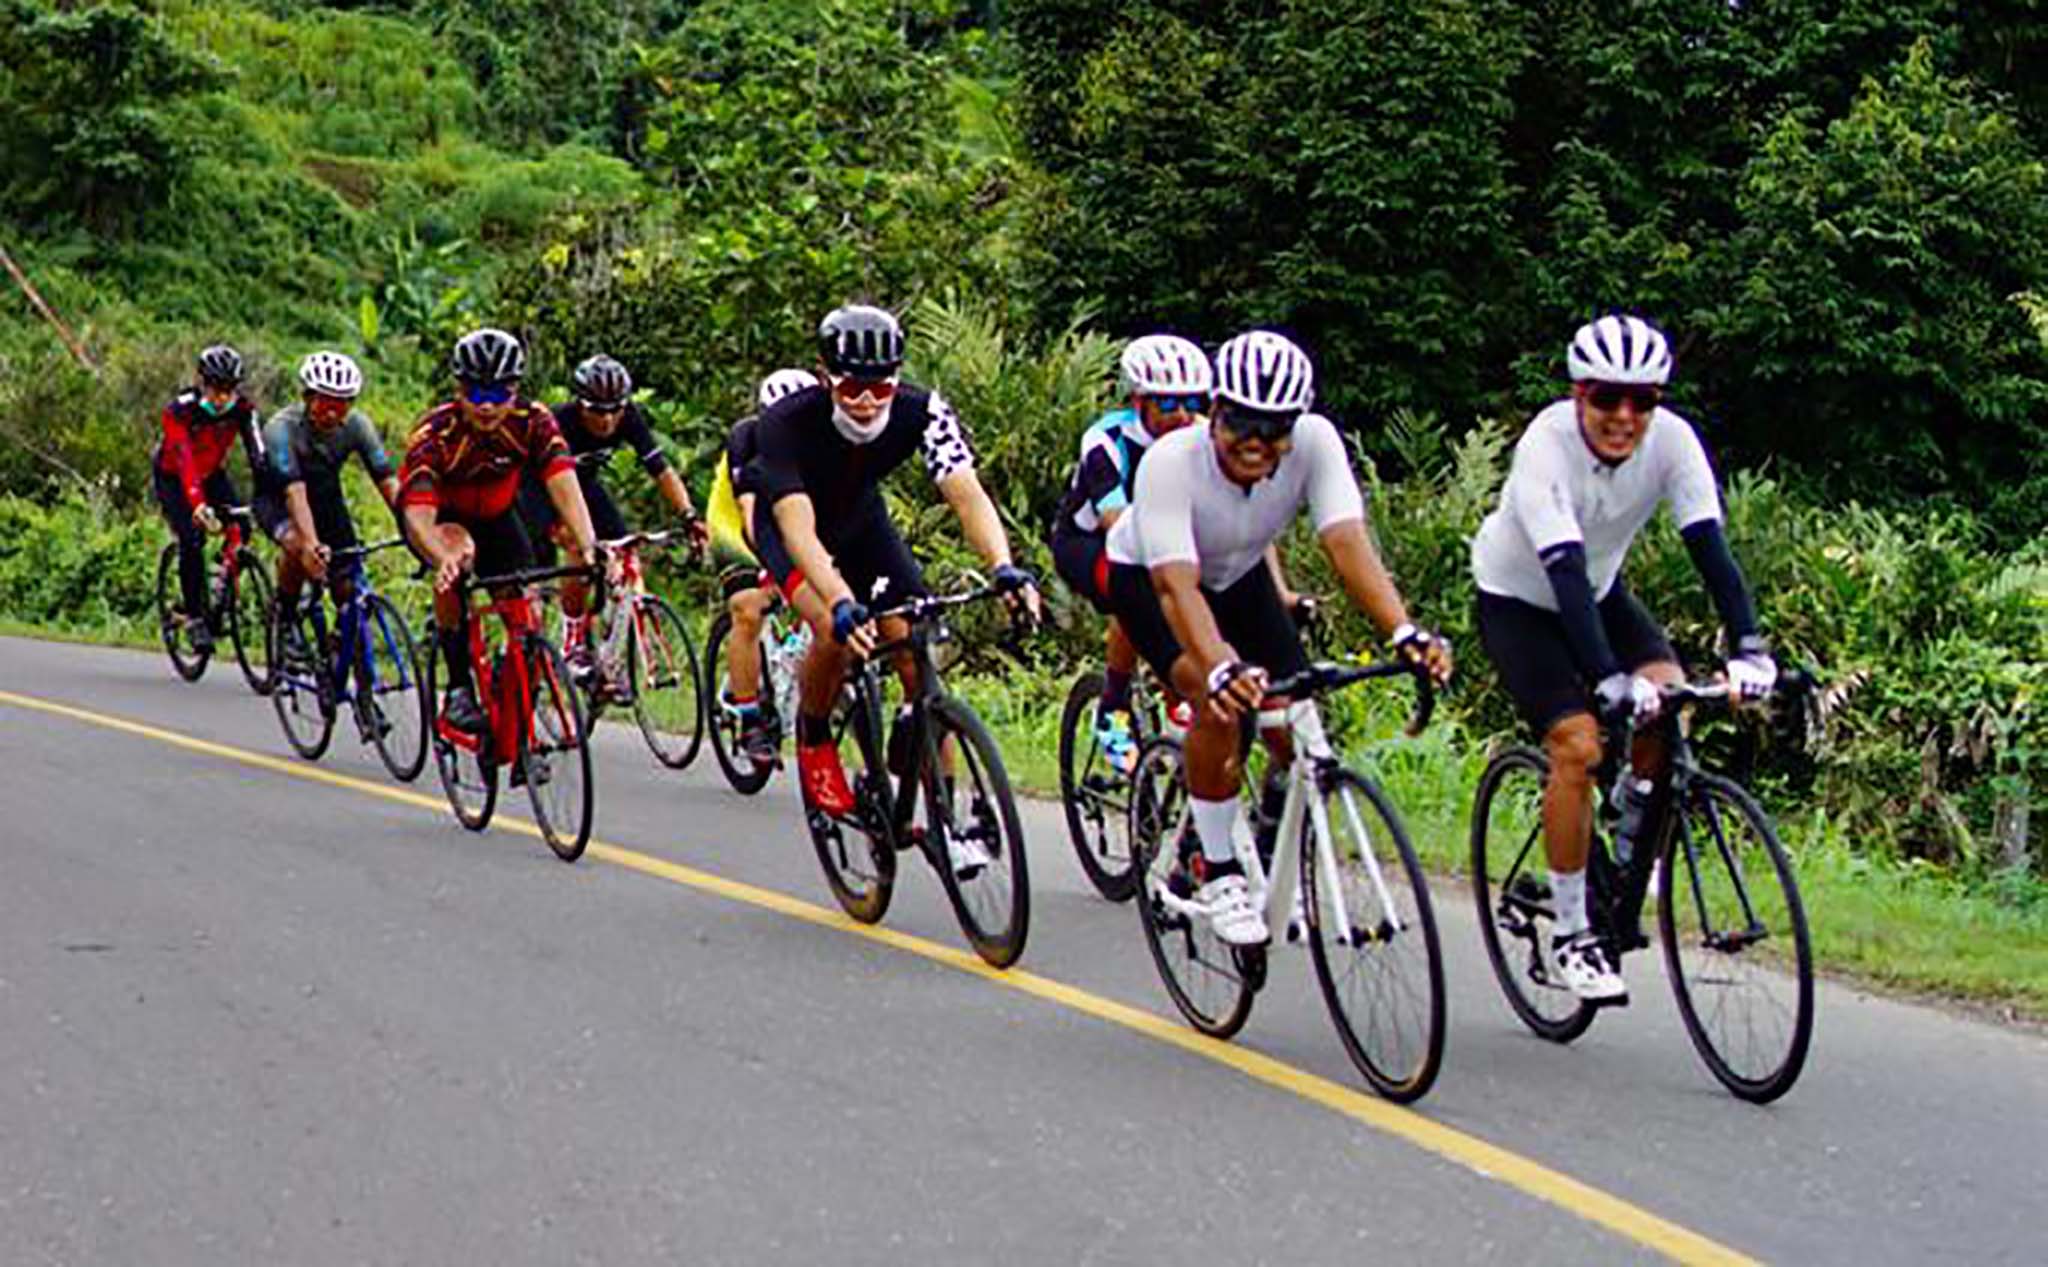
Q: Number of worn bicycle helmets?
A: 9